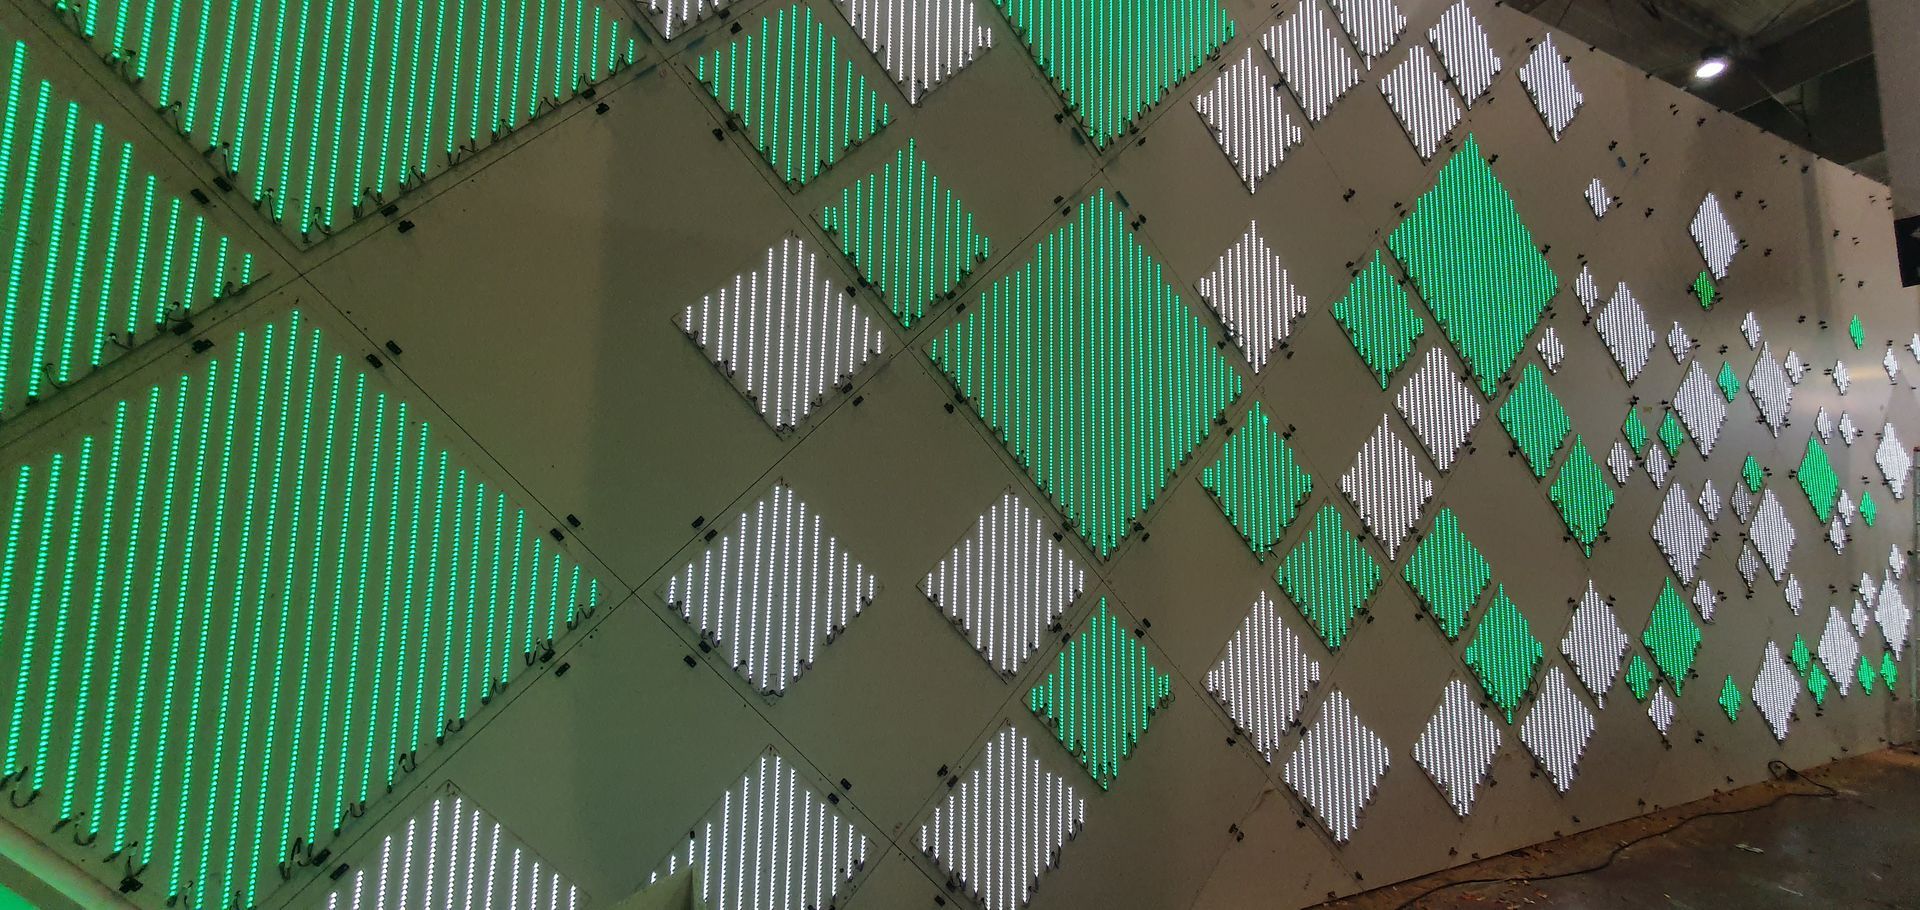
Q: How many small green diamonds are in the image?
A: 13